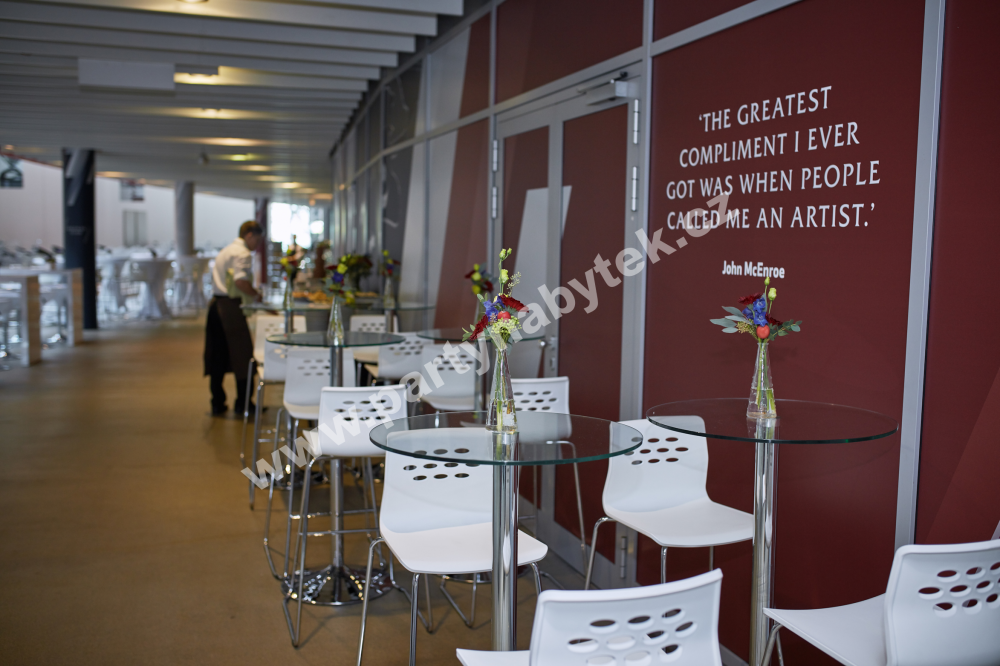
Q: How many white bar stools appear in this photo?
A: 12